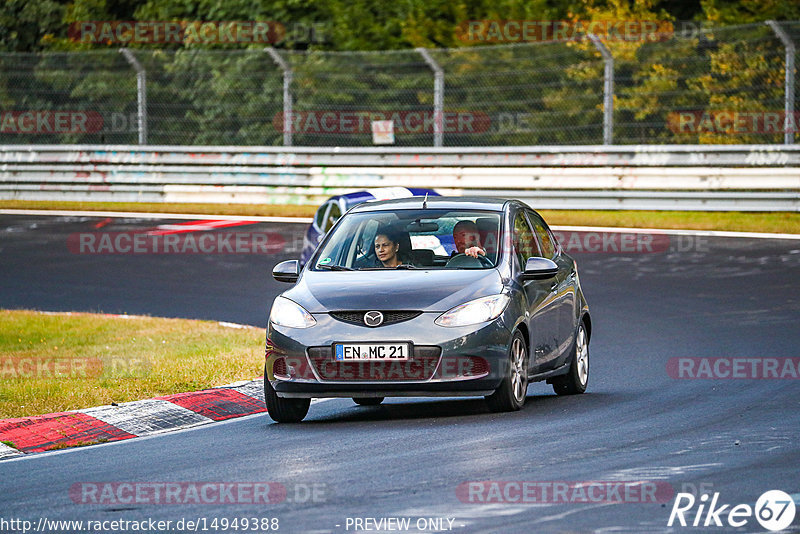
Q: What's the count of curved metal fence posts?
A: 5